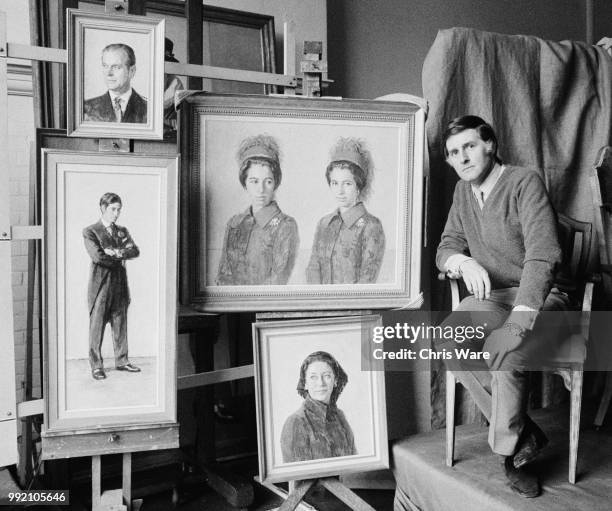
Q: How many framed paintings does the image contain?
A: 4